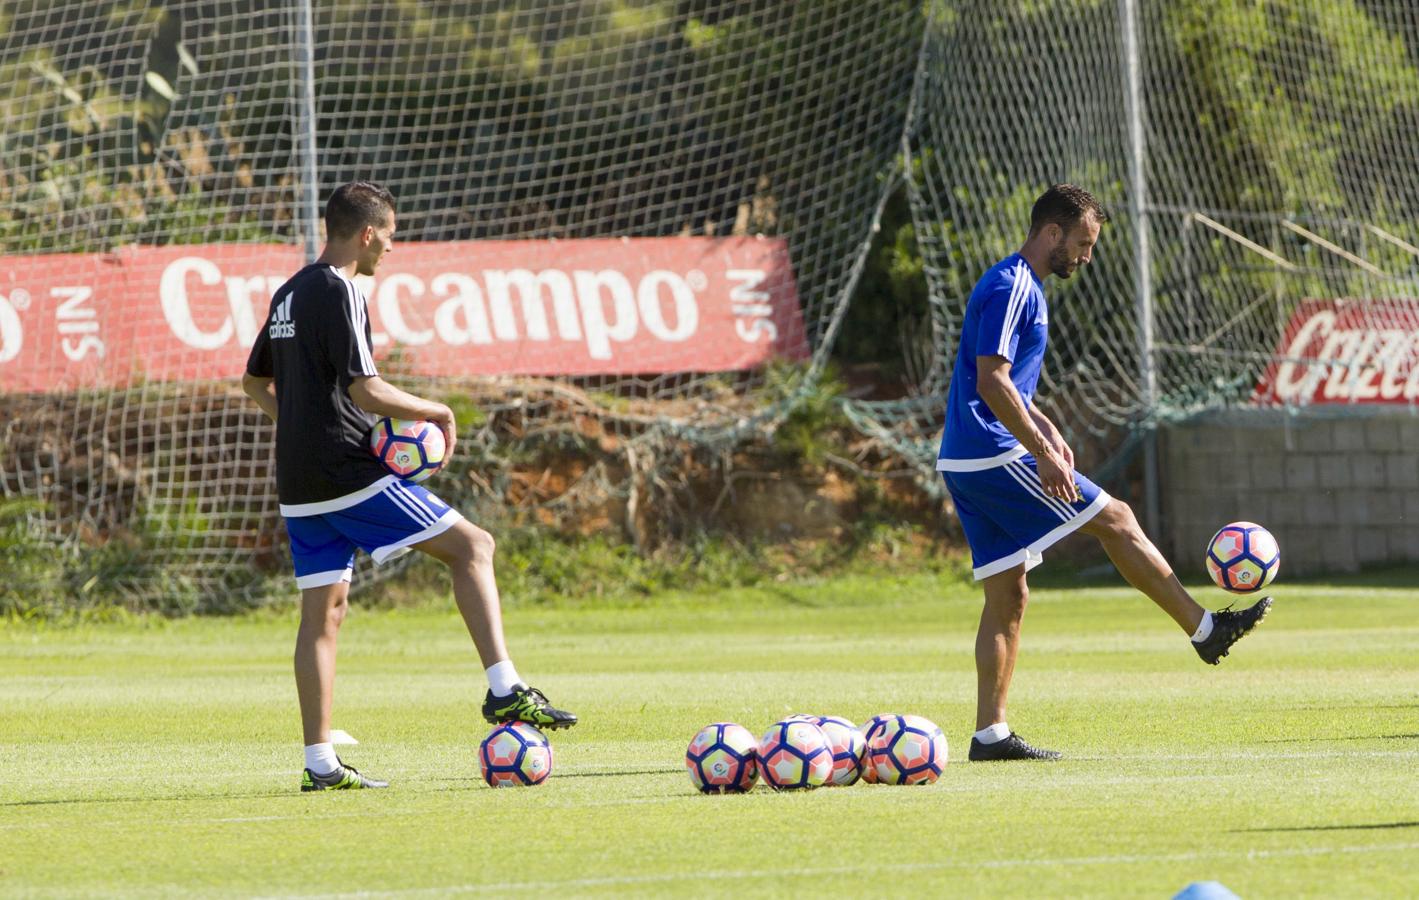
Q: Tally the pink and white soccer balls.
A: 9